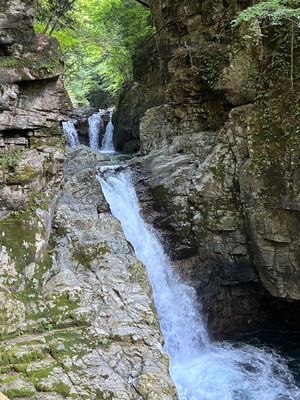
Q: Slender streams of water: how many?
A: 3